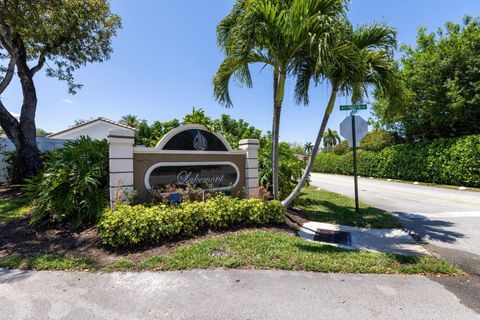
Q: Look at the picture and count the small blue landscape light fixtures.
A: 2